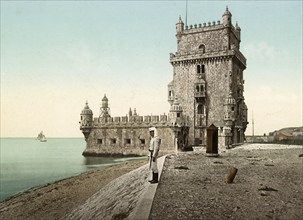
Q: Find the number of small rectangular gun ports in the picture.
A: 4